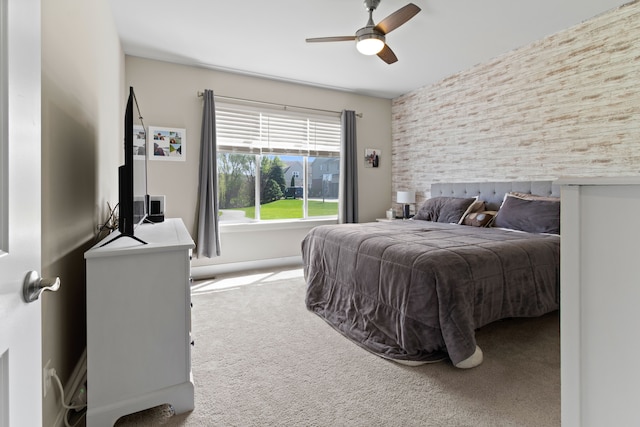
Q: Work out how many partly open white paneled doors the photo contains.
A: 1